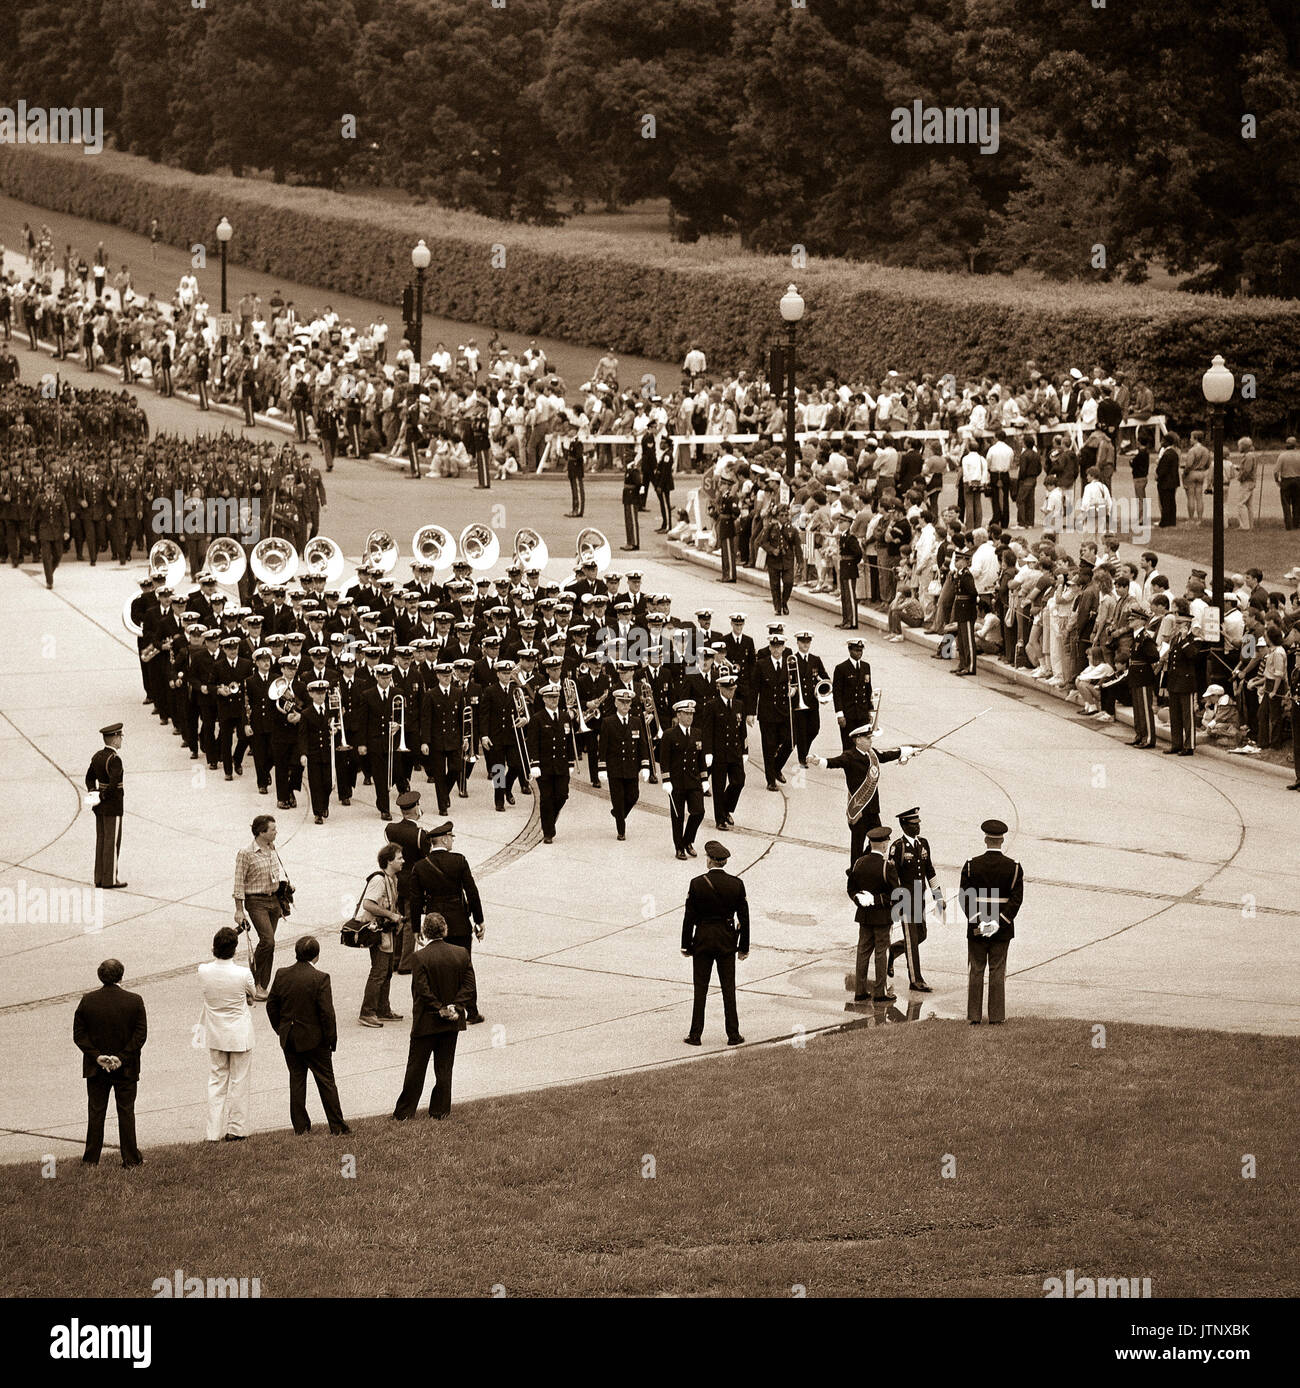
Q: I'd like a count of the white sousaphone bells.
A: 9